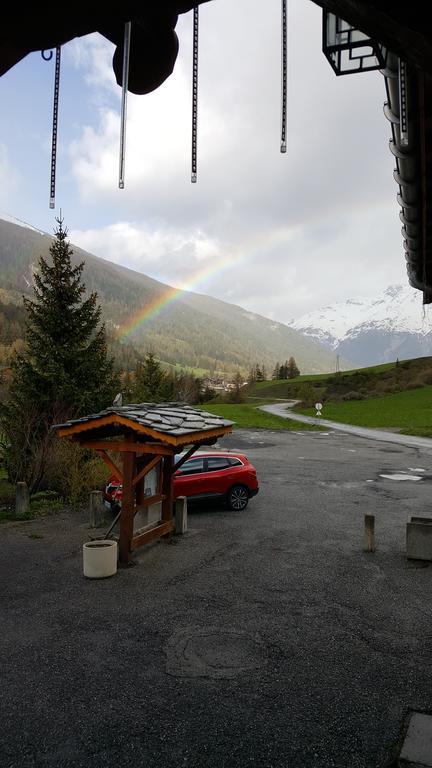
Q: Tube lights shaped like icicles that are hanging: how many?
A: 5